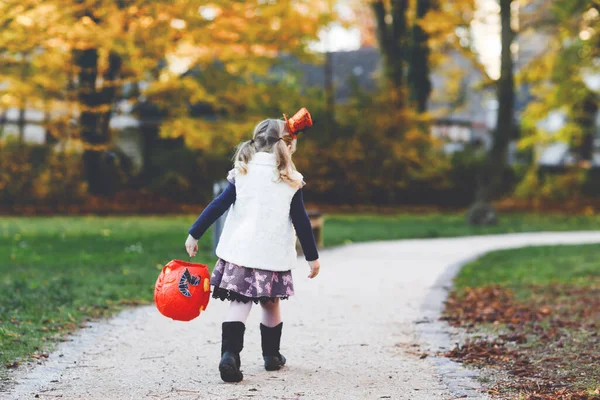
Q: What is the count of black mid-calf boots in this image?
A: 2